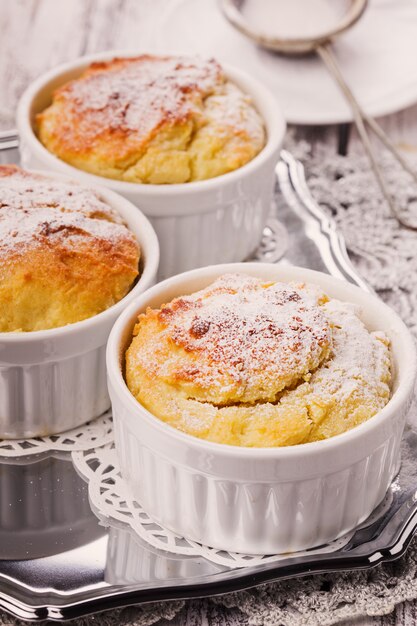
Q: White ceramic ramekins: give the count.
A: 3